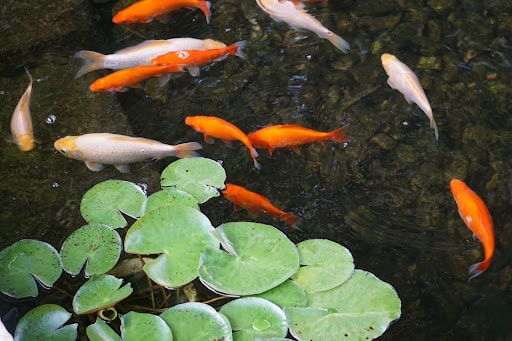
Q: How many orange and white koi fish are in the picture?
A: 12